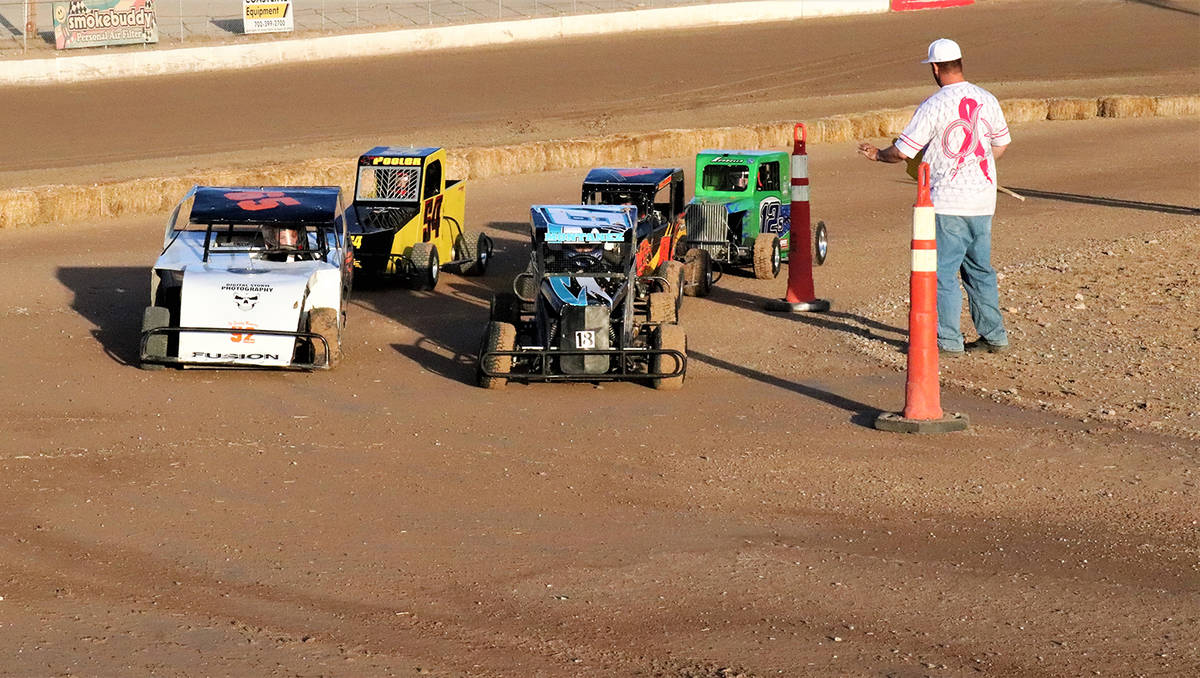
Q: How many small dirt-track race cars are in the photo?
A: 5